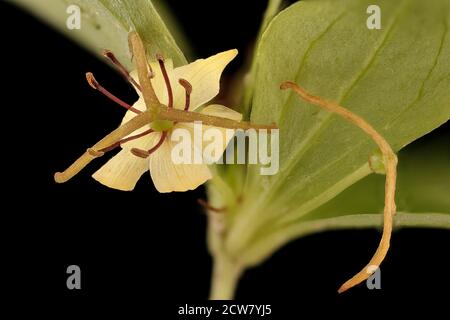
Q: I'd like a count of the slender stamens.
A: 6